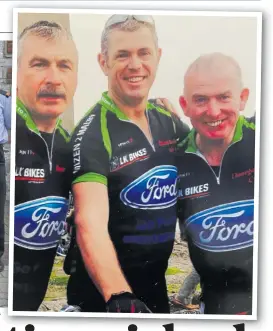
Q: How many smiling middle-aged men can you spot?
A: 2